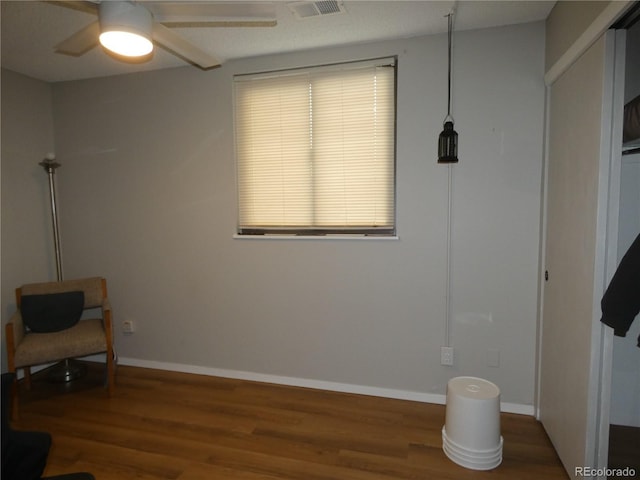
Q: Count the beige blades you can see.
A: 4